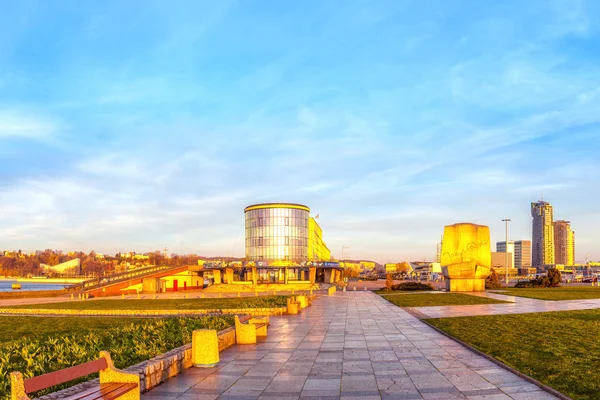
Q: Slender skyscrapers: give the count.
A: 2